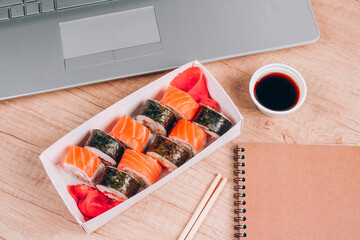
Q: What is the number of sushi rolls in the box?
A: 10